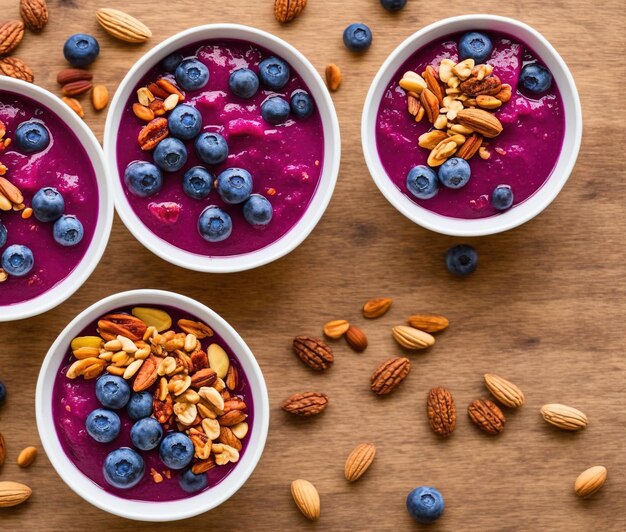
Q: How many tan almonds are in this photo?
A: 8